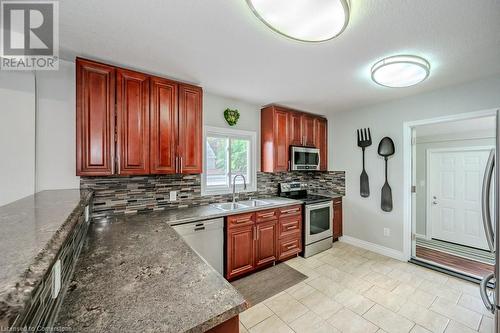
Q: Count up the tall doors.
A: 1